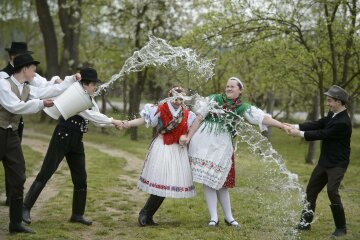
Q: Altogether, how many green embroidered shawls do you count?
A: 1